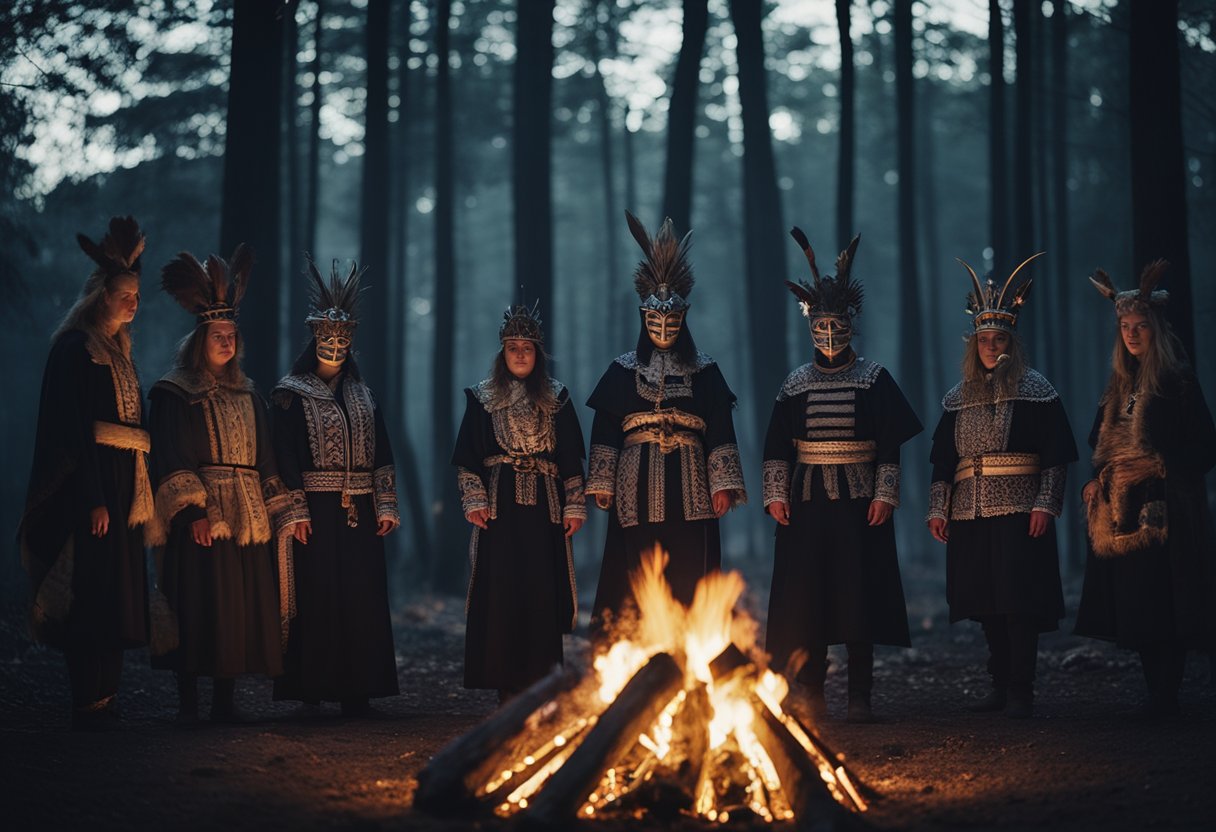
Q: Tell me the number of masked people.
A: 3